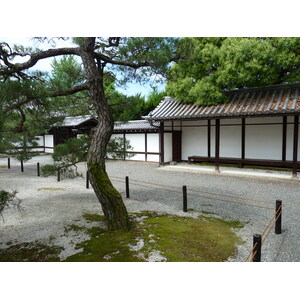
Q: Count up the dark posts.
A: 9